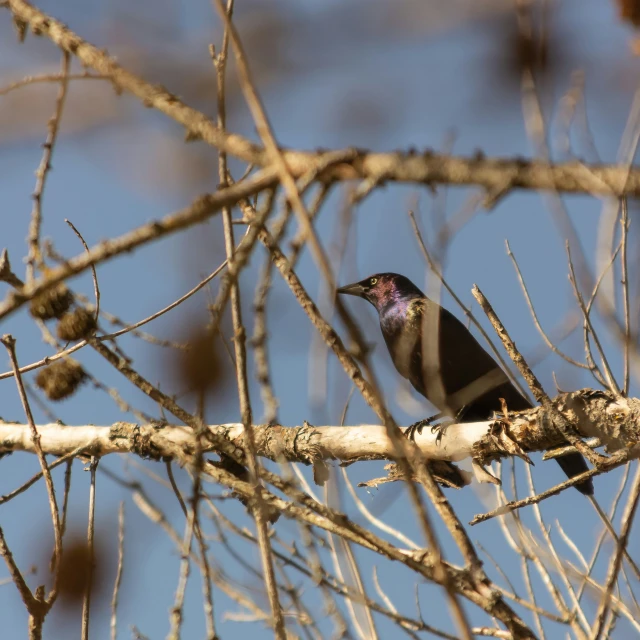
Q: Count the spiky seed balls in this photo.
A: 3